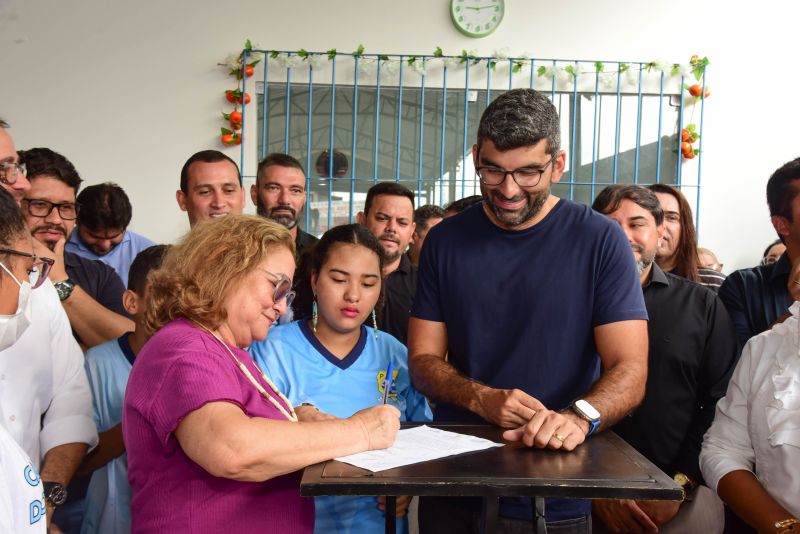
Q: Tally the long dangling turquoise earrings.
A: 2